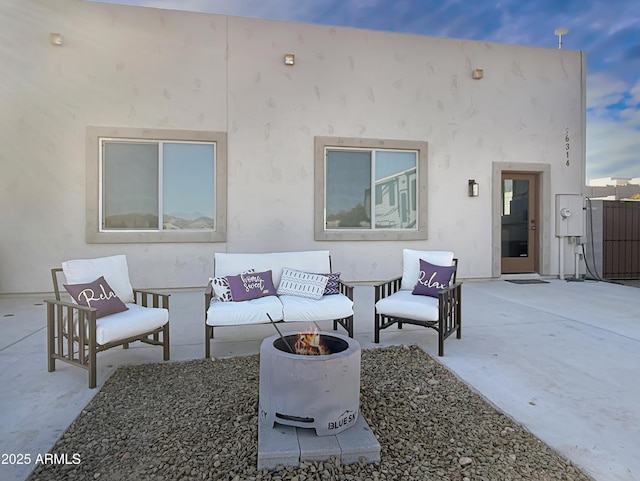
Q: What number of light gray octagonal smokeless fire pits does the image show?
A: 1